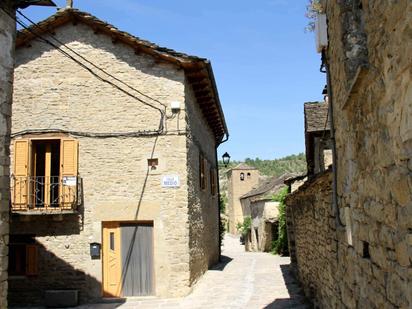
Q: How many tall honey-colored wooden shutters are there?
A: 2